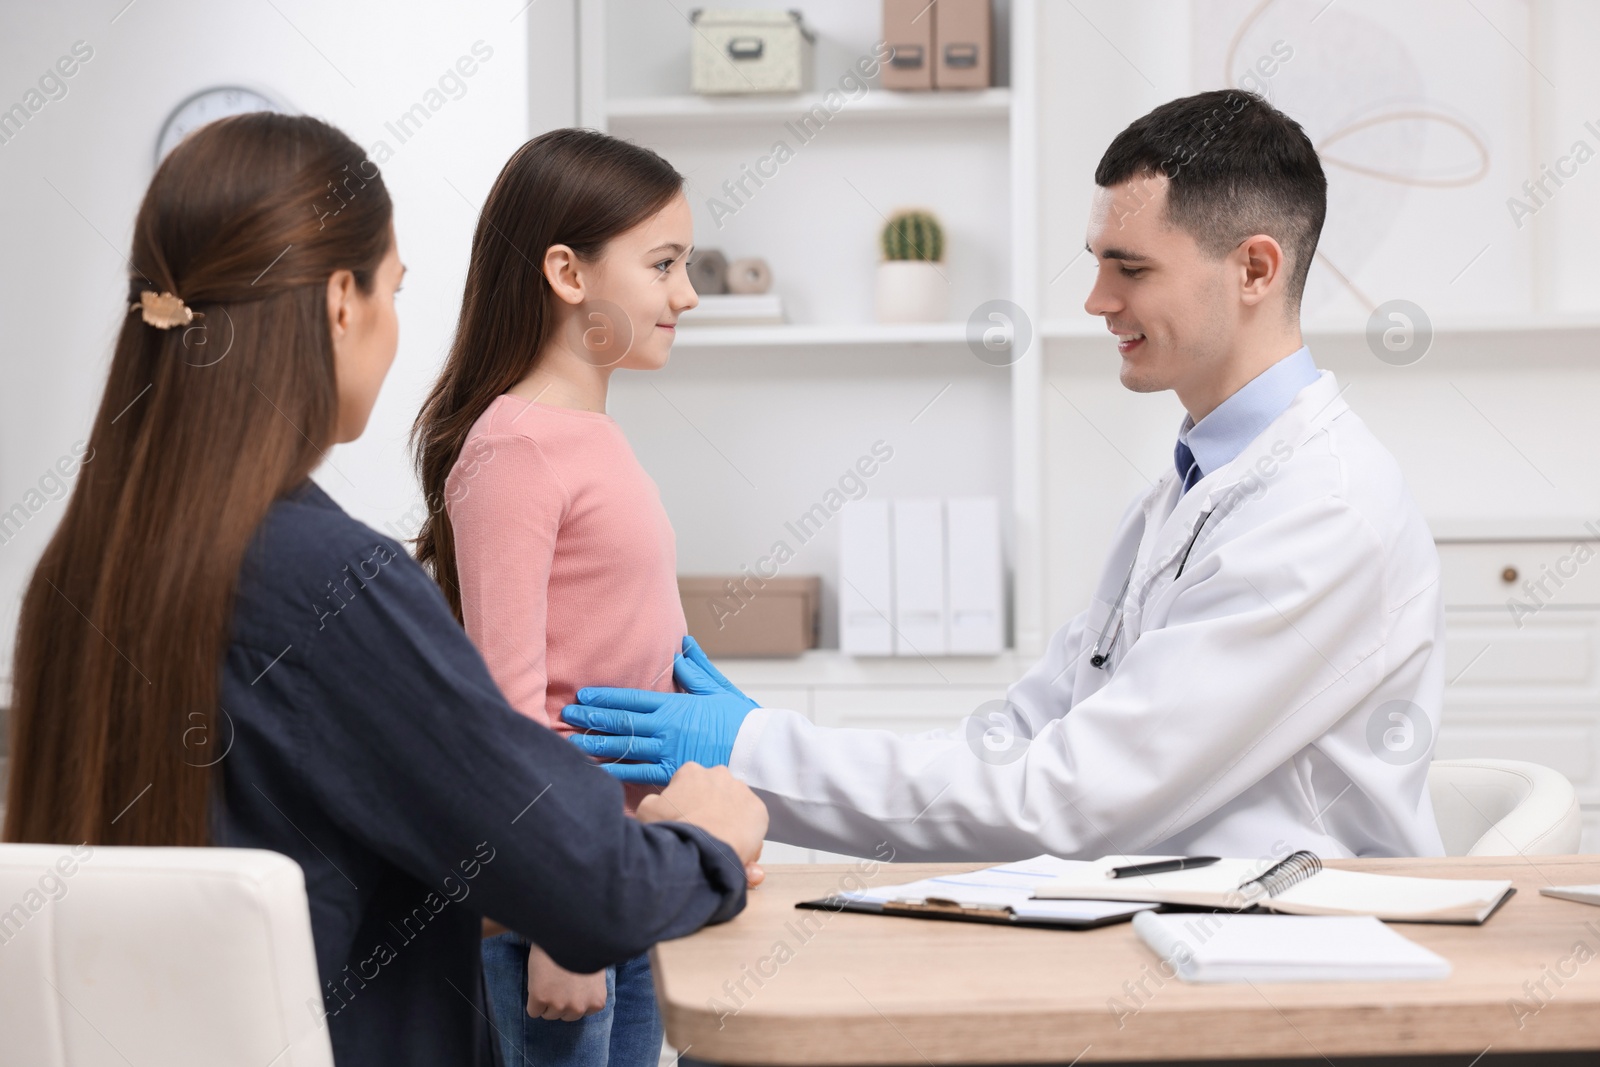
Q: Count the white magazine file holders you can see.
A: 3